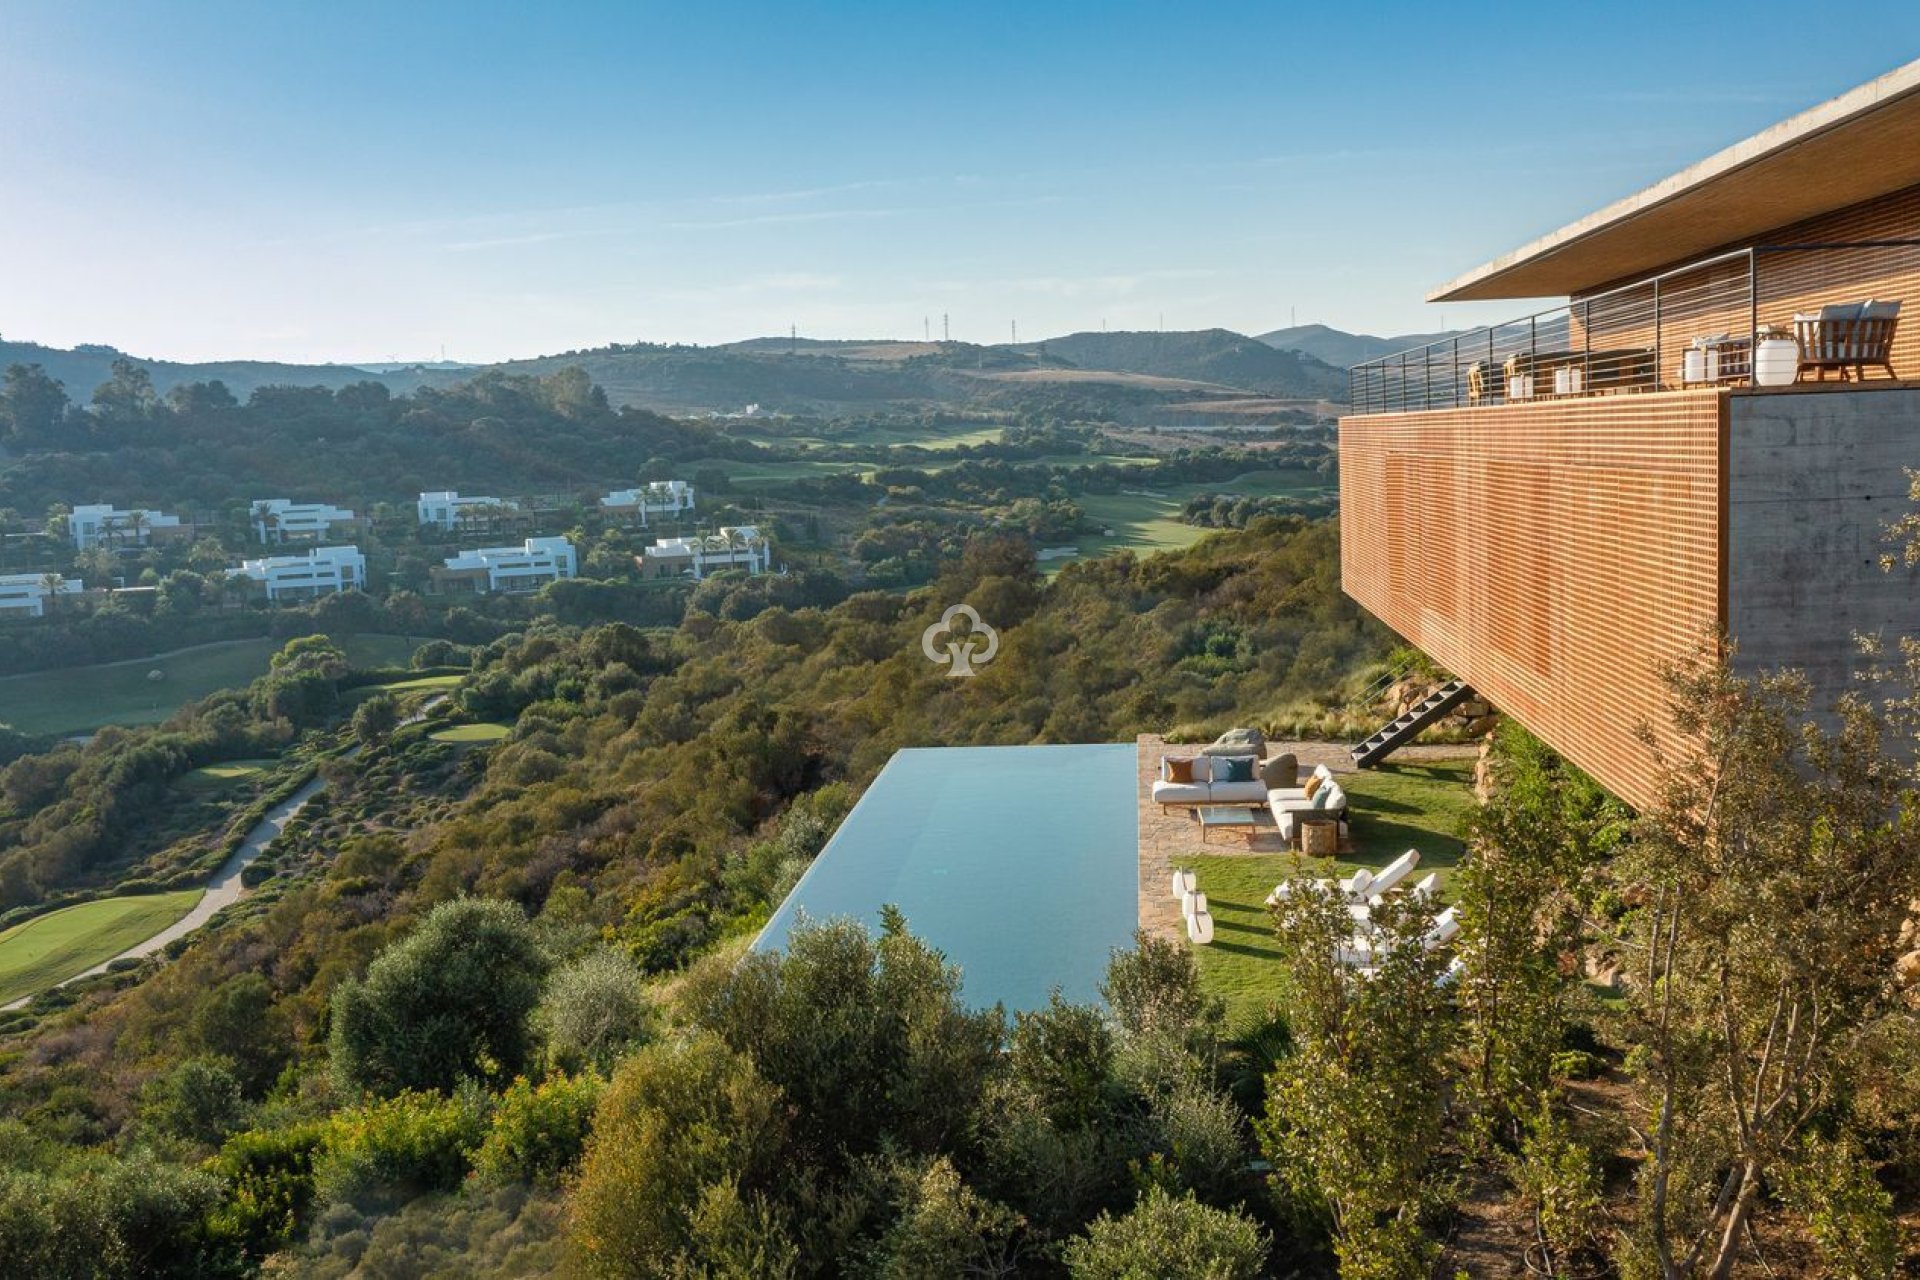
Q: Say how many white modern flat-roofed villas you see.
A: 8